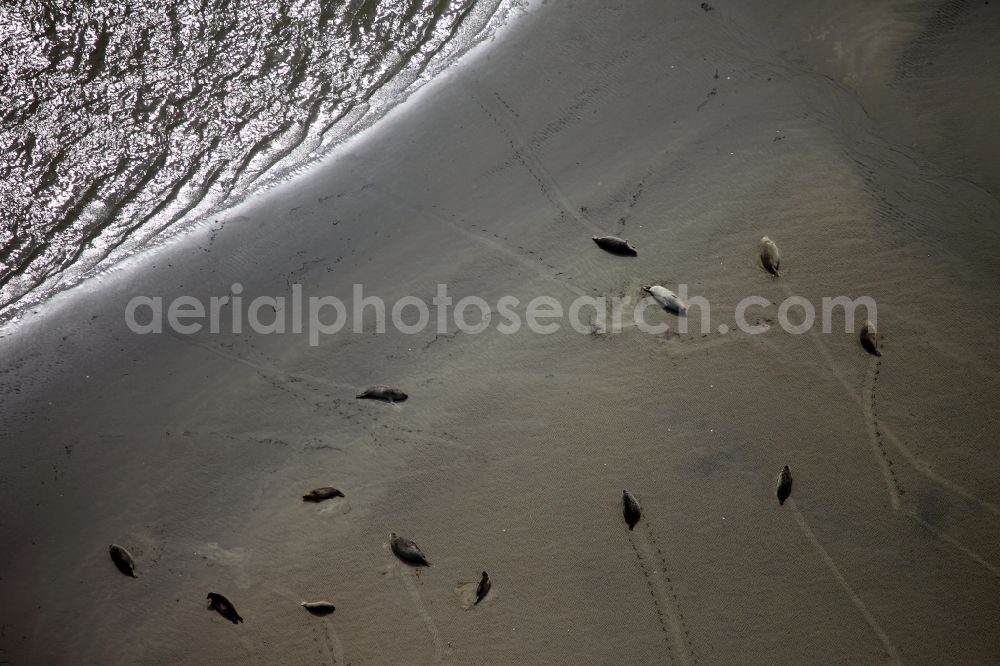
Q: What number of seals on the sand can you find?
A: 13